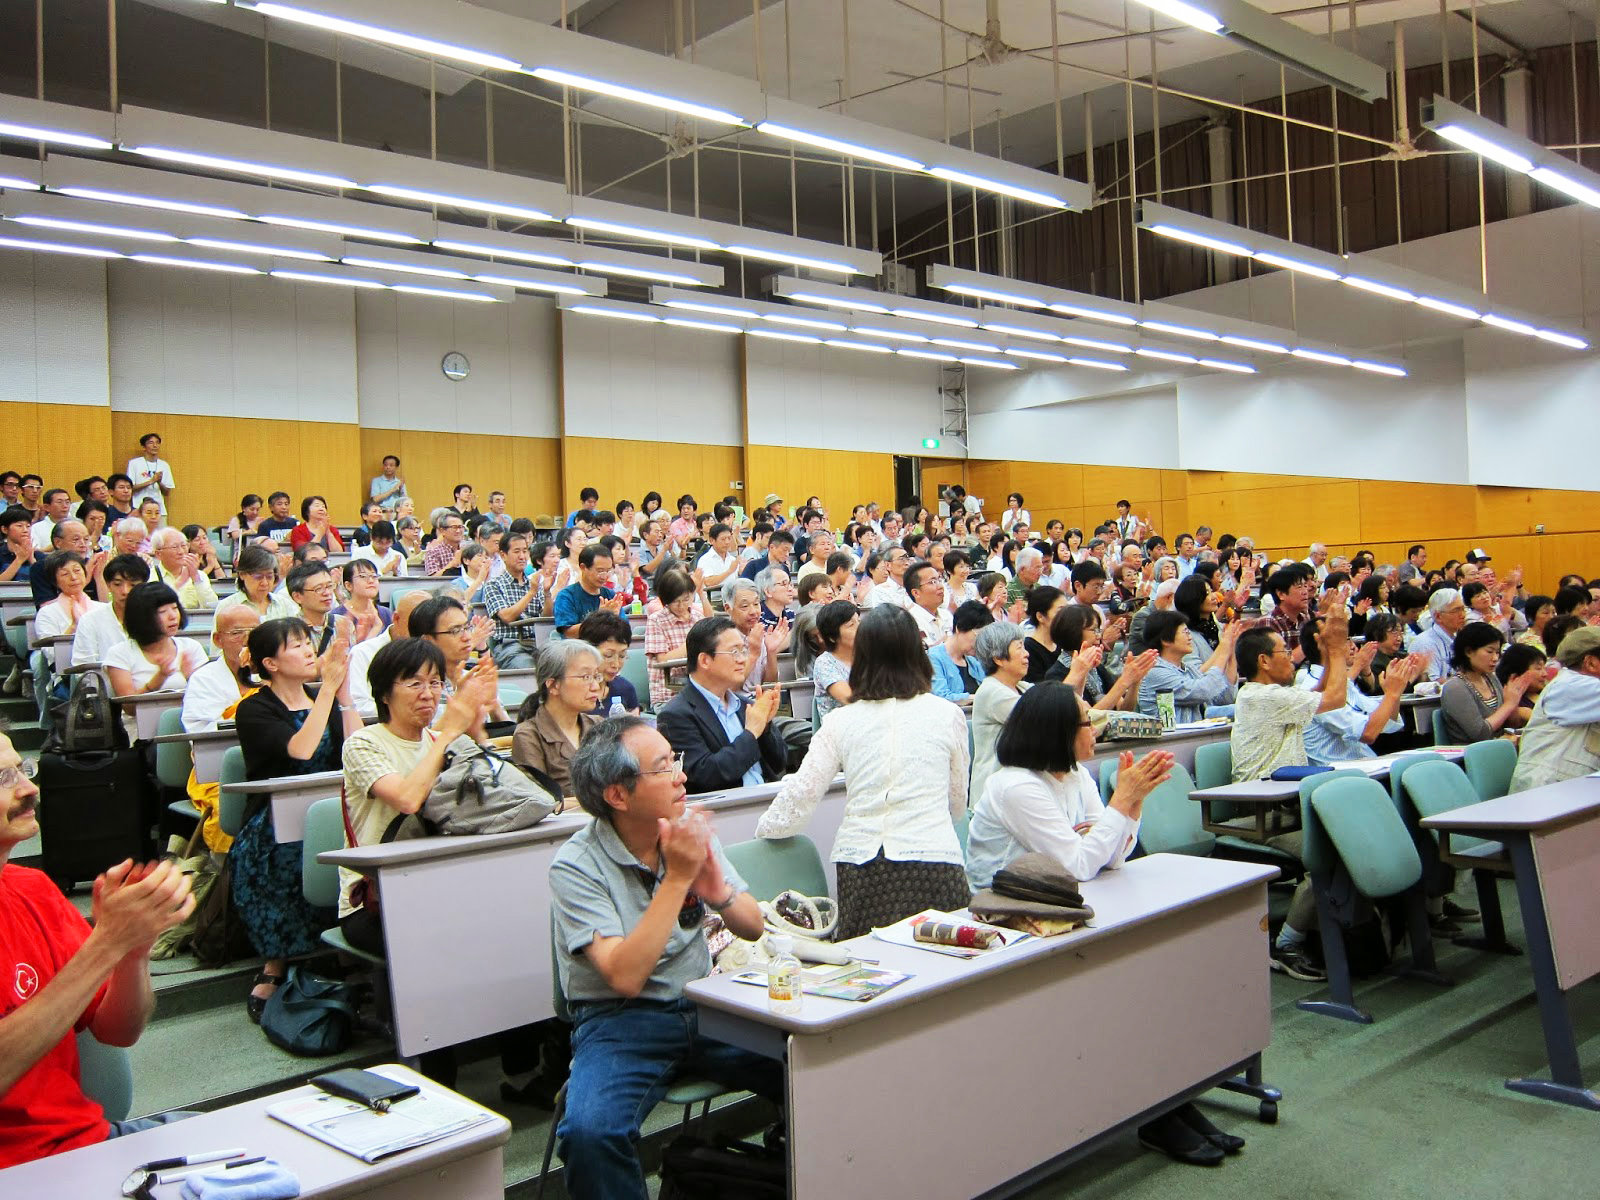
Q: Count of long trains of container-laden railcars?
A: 0